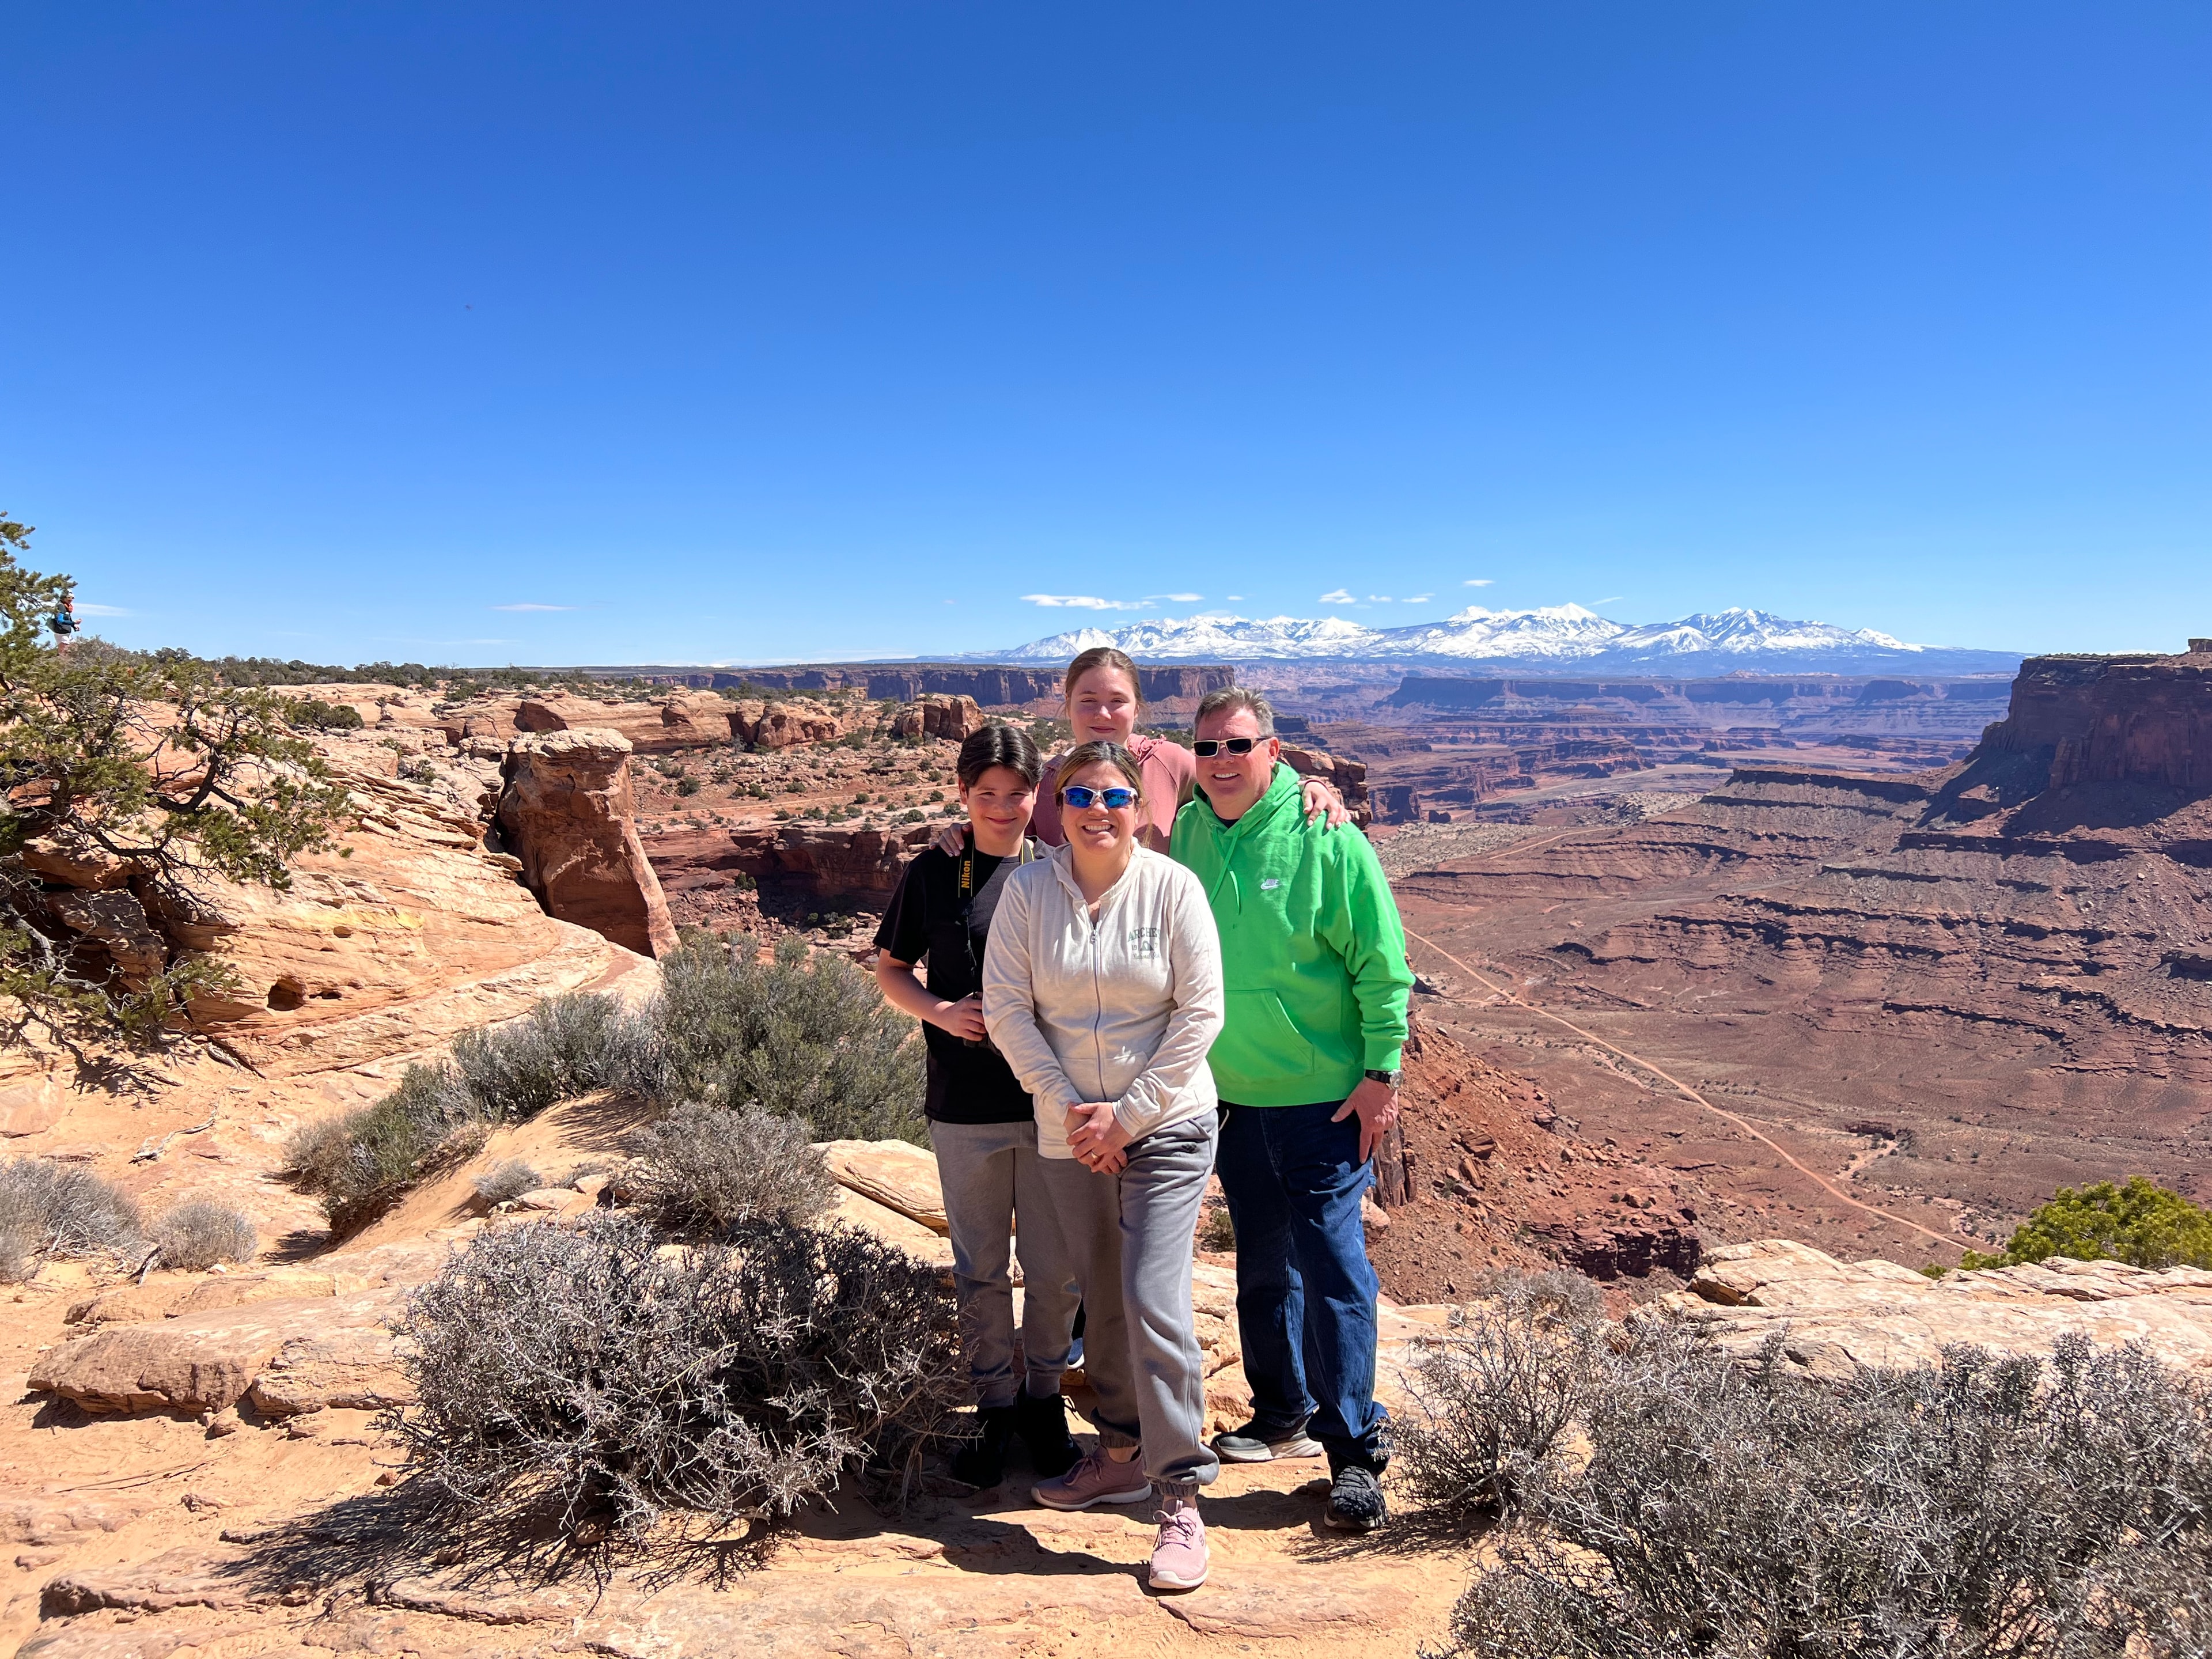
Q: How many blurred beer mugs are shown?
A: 0